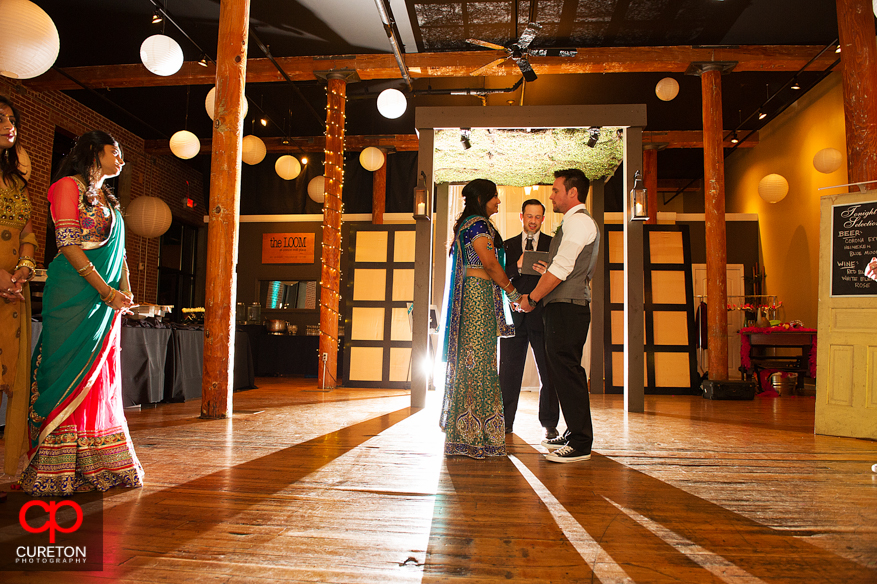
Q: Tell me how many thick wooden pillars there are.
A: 6